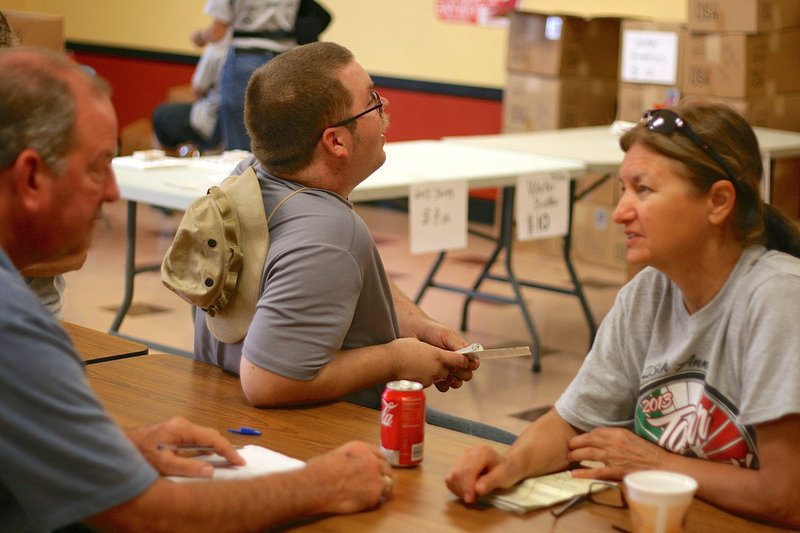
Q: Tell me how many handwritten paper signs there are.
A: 3